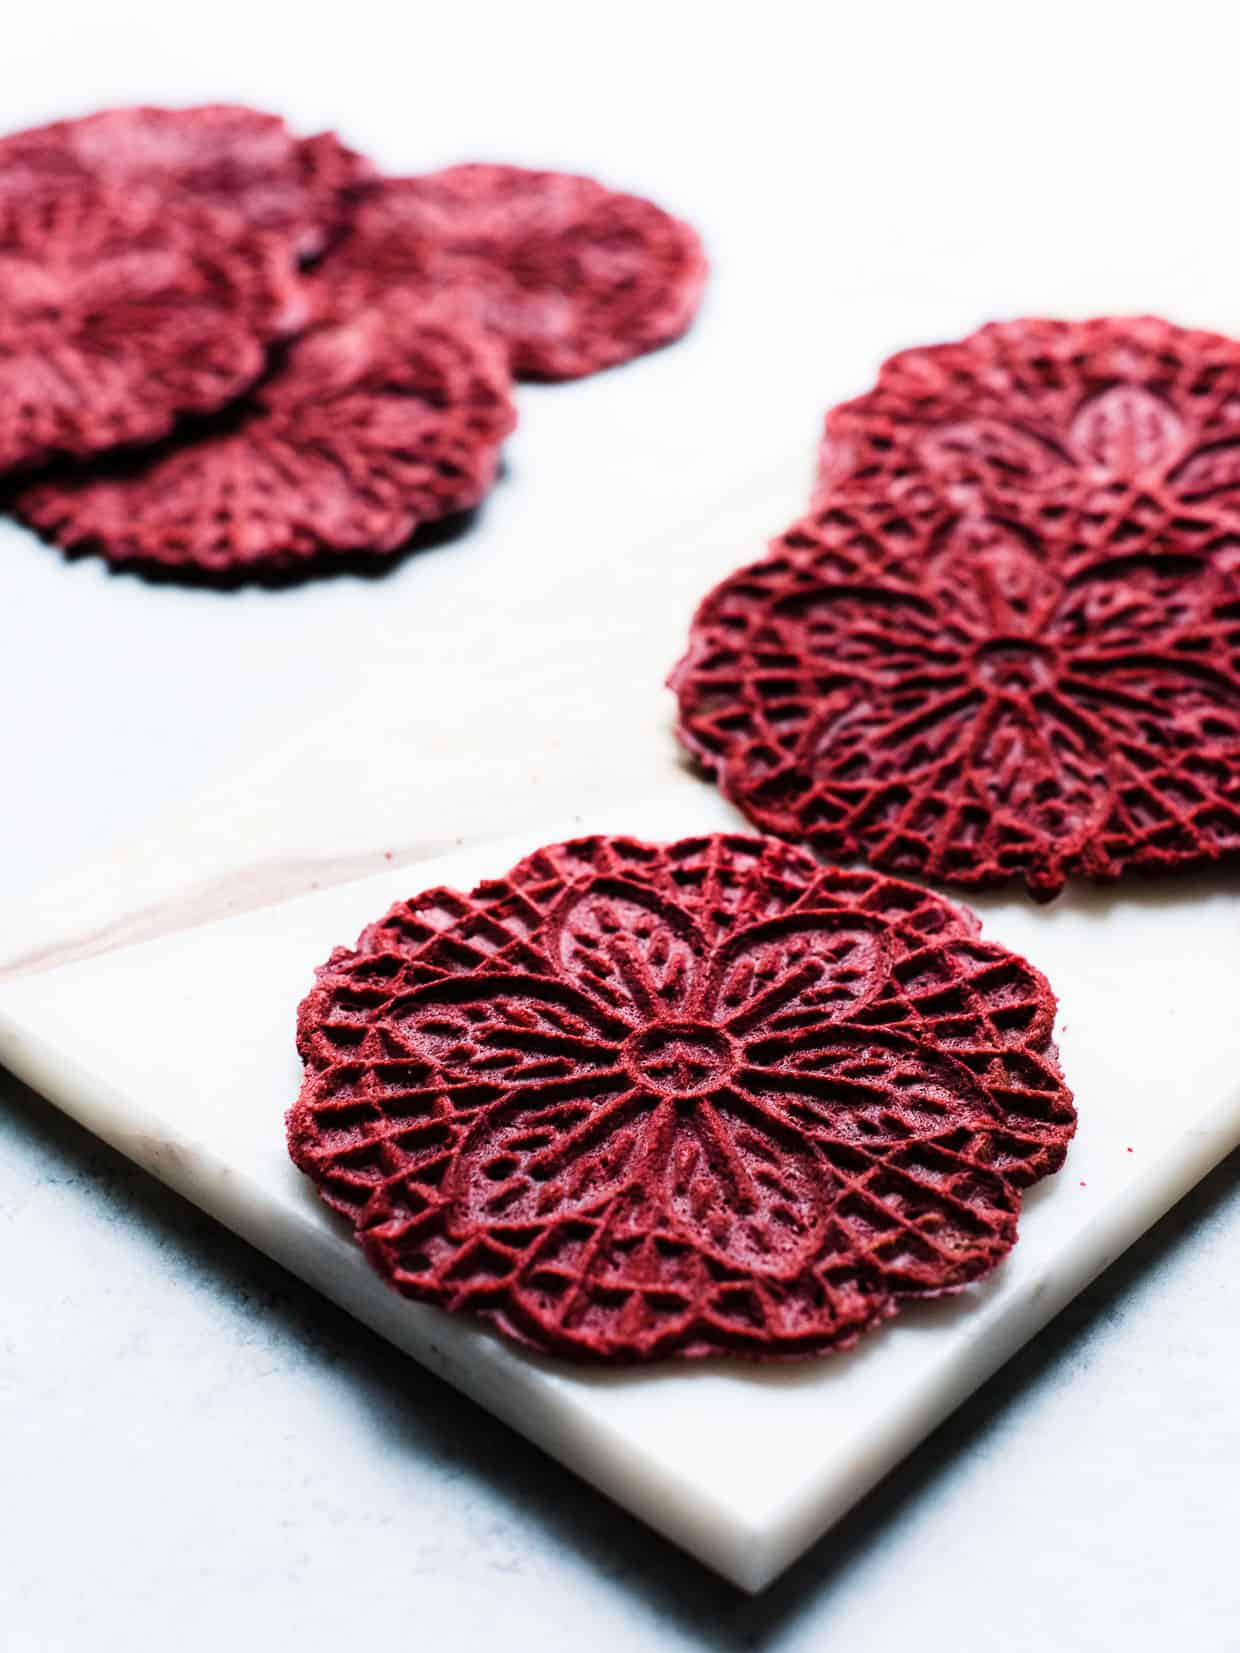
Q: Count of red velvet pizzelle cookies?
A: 7